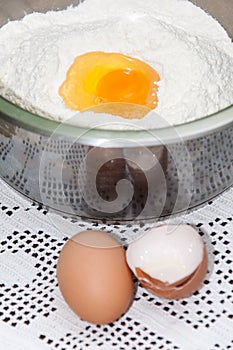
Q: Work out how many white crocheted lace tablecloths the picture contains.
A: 1